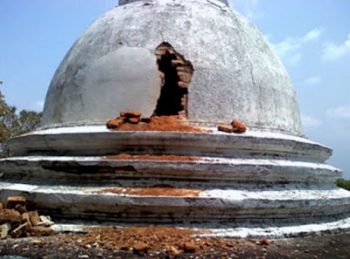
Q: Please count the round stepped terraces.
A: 3